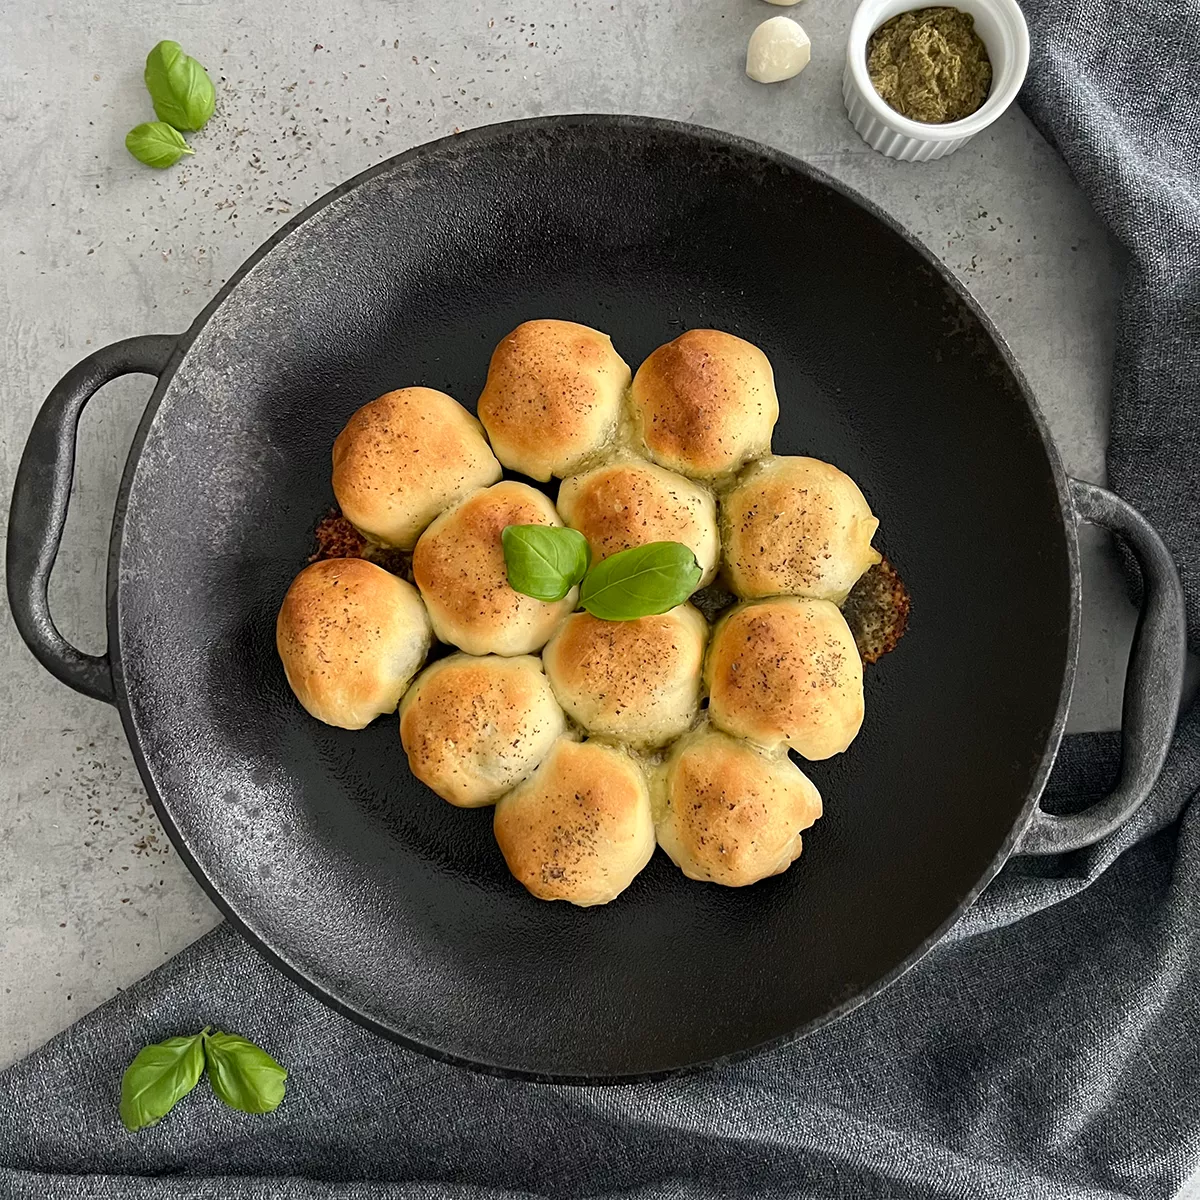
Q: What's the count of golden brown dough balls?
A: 12